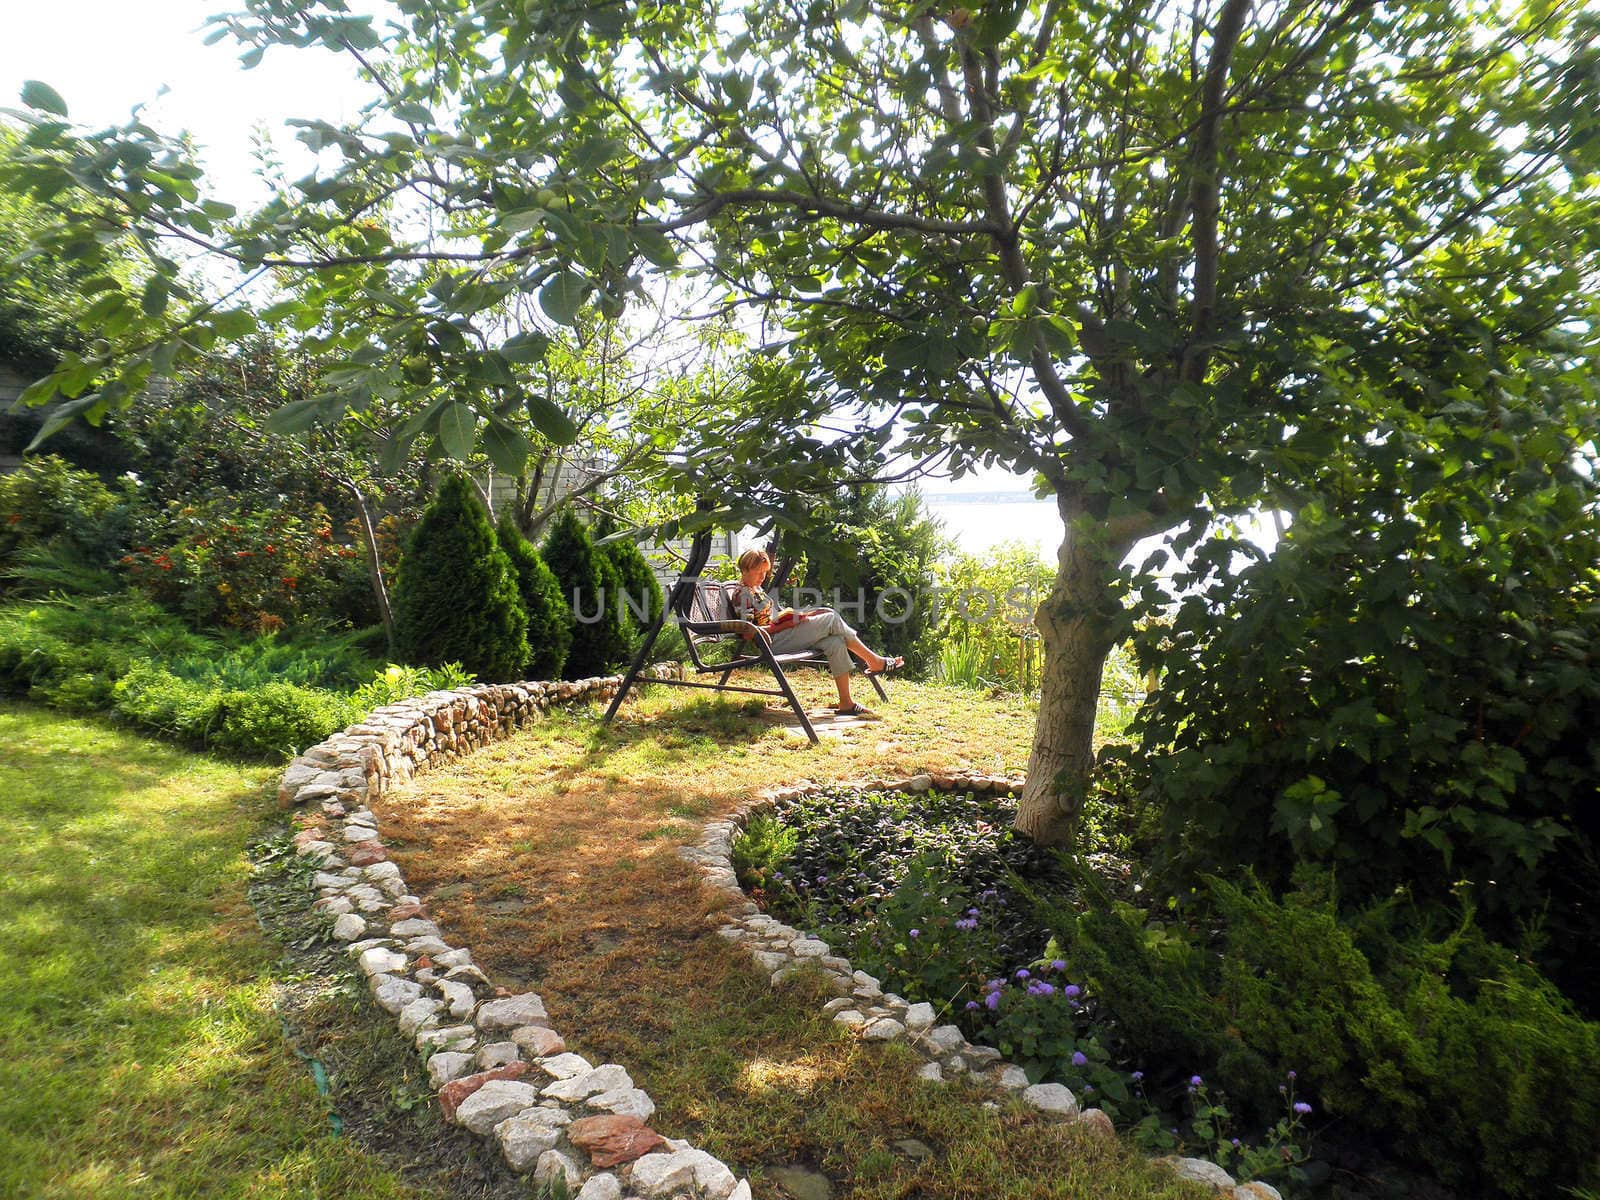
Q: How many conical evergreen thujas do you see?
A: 4